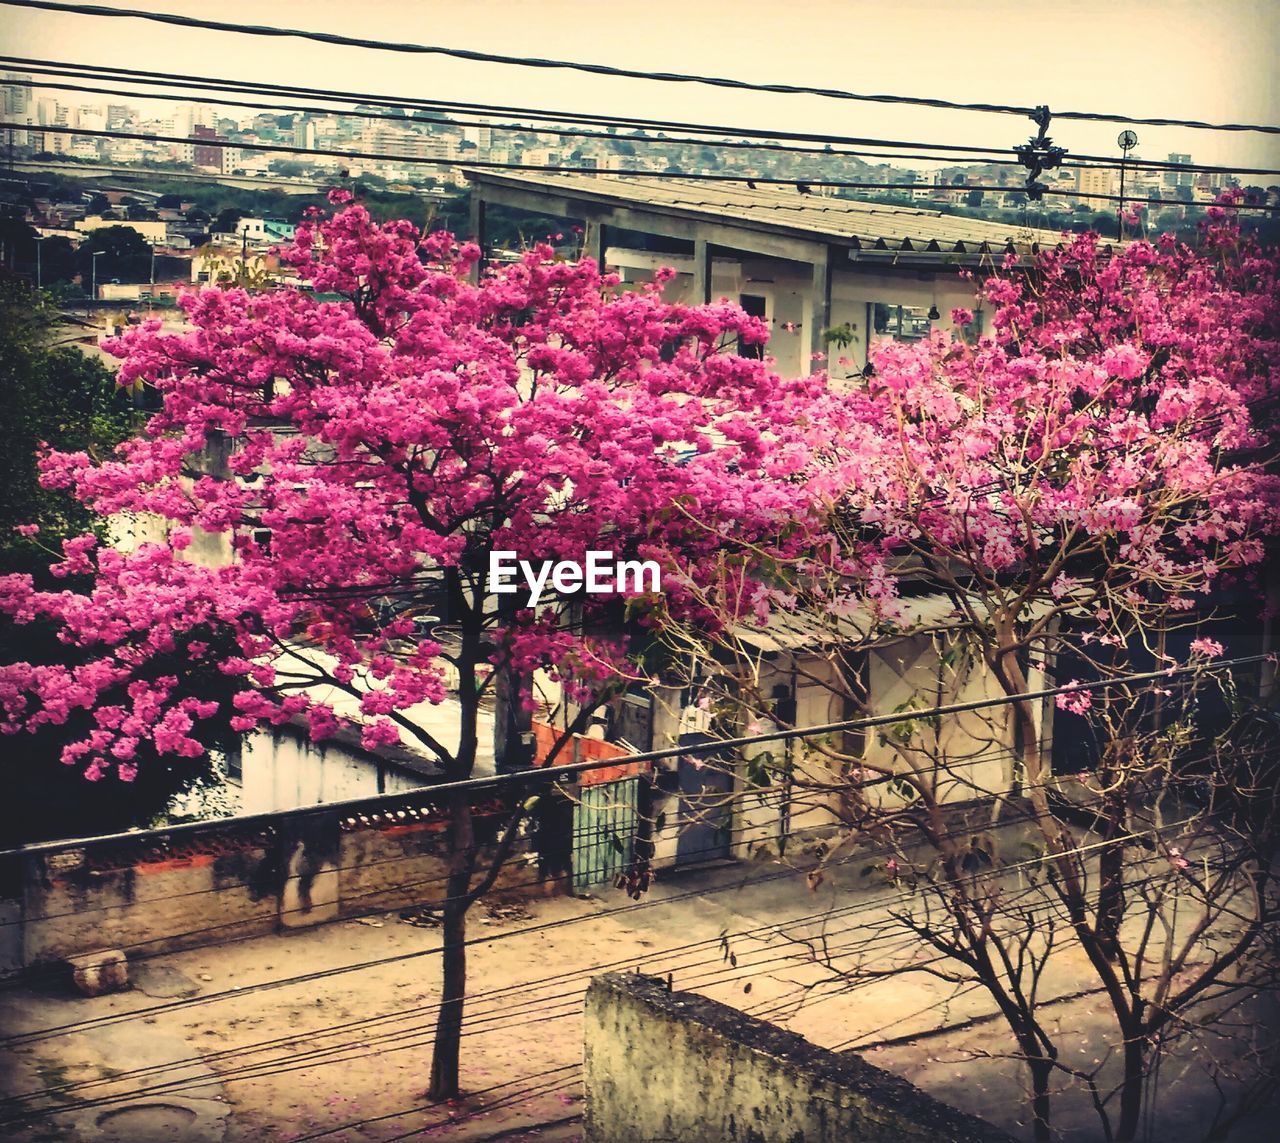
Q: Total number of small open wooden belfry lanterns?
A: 0